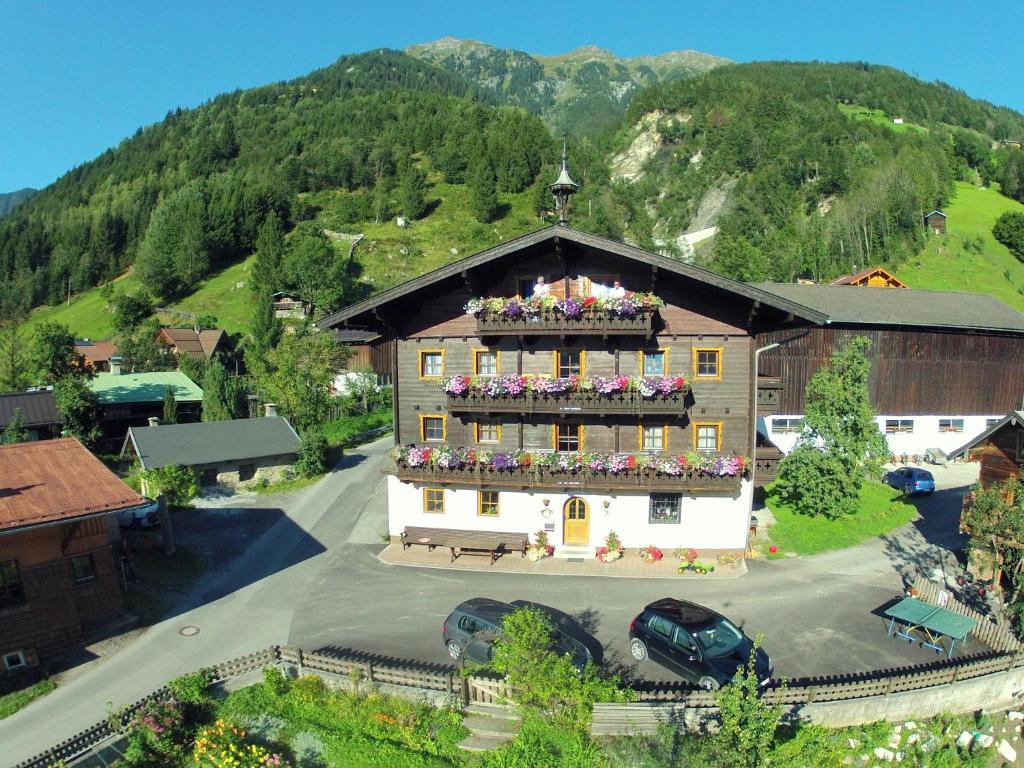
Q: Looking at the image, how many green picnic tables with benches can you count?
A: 0